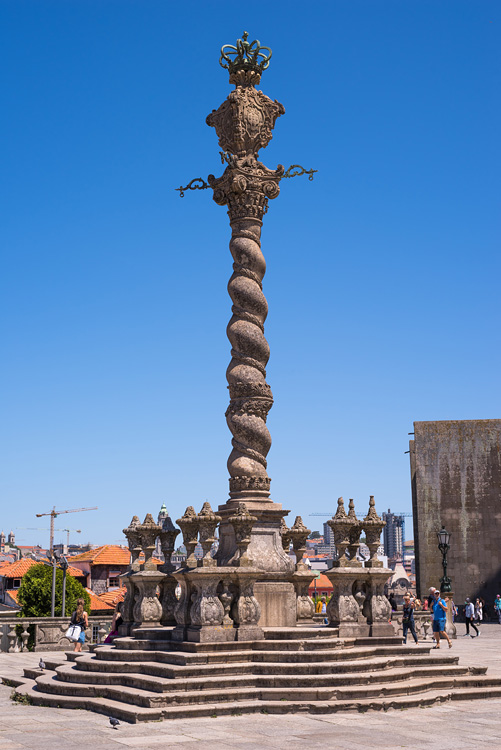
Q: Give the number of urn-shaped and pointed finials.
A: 11